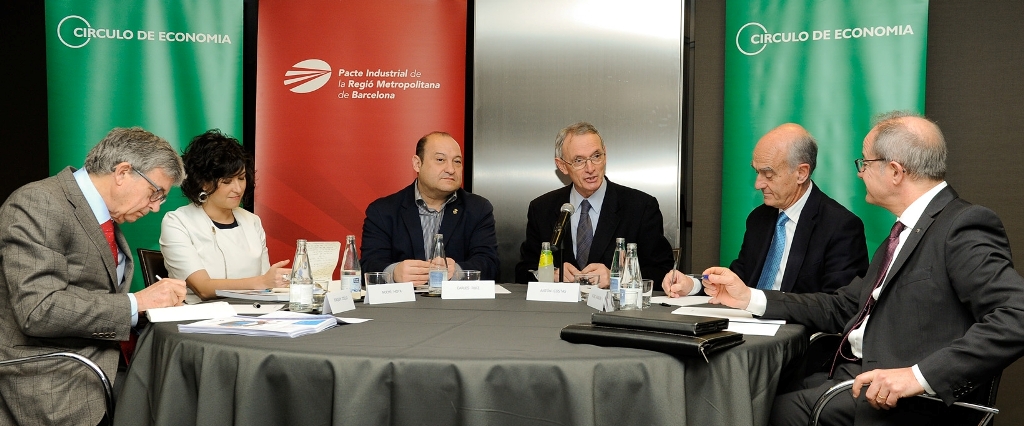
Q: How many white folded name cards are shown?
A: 5